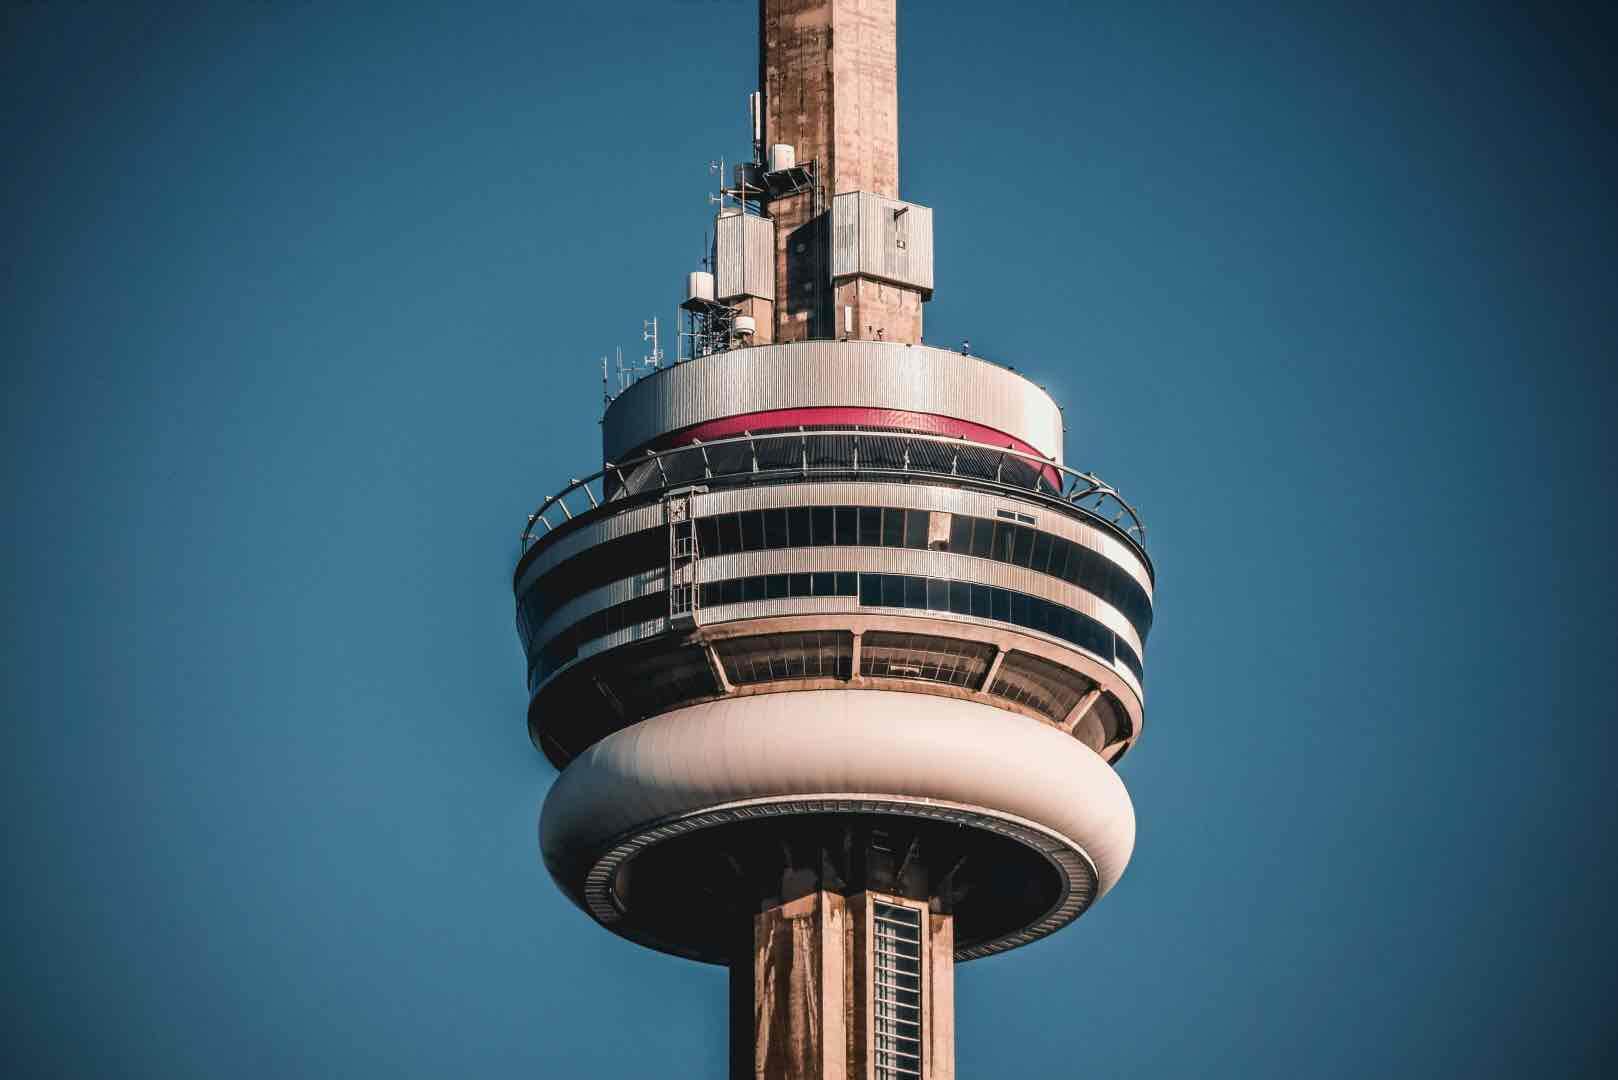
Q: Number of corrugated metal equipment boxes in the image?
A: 2